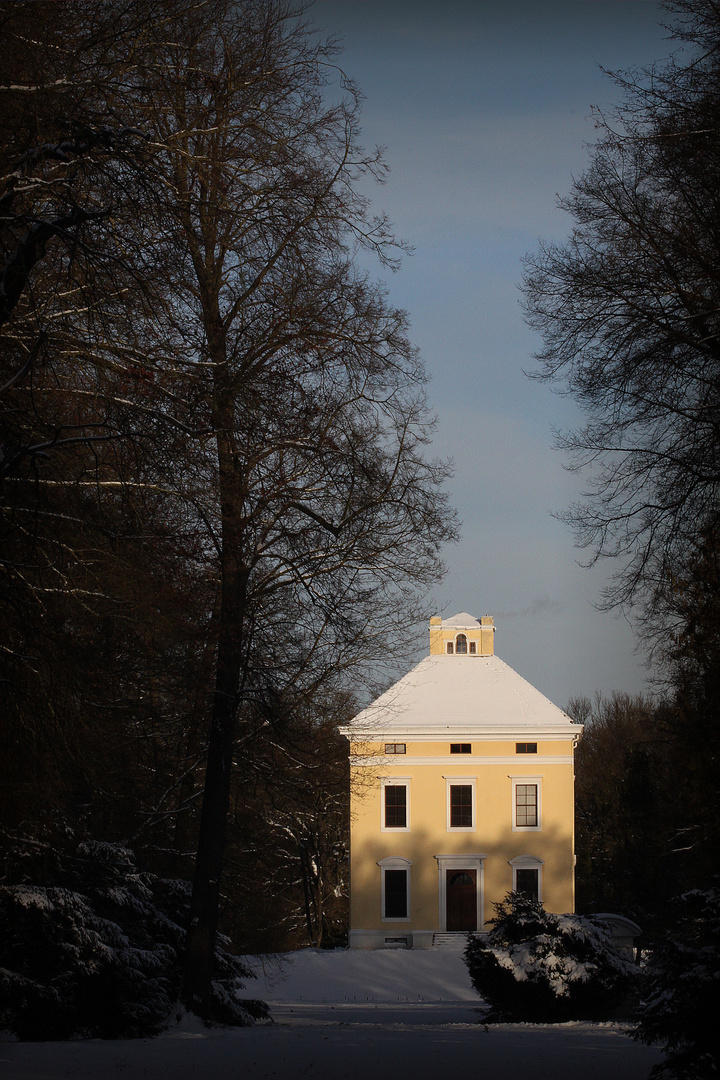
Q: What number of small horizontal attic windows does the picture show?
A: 3